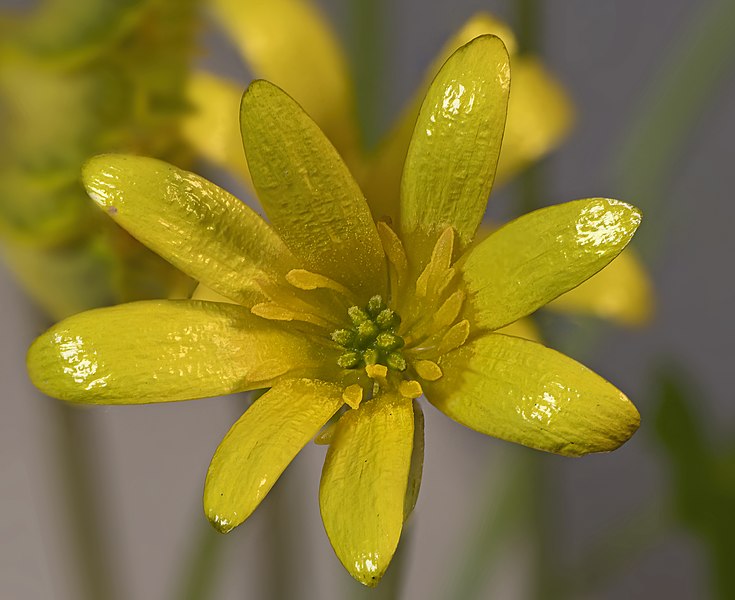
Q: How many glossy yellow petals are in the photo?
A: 8